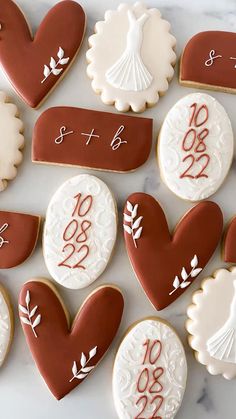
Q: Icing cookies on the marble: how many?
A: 14